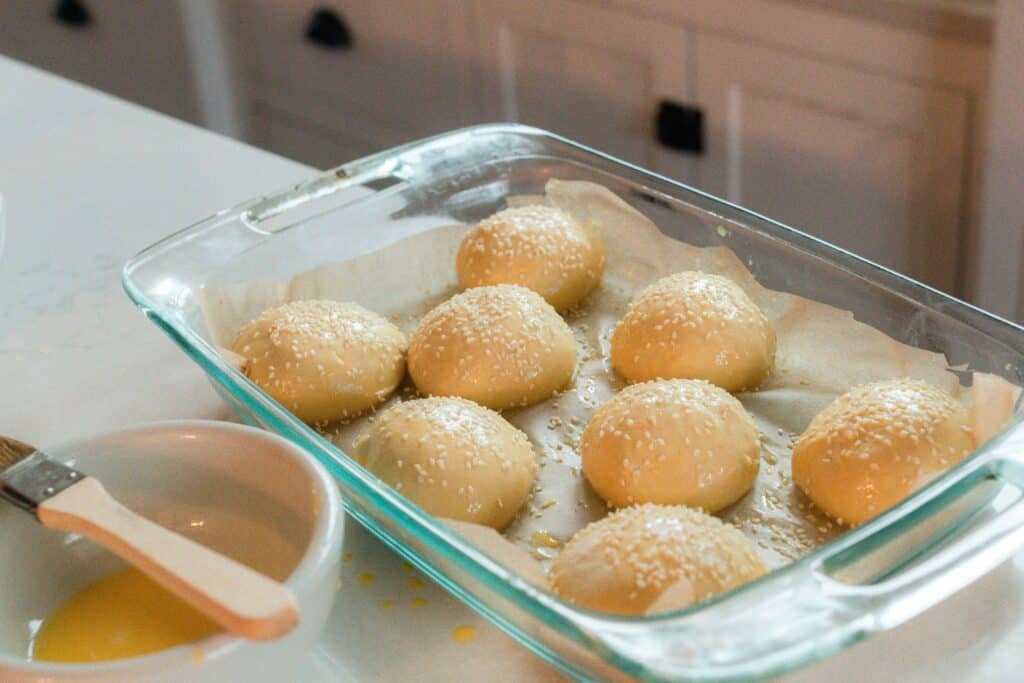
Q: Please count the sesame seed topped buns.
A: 8